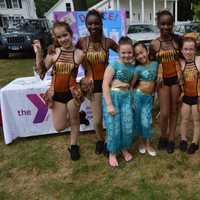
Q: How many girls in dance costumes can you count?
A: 6